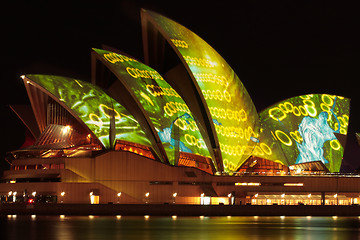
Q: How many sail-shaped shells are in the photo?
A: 4